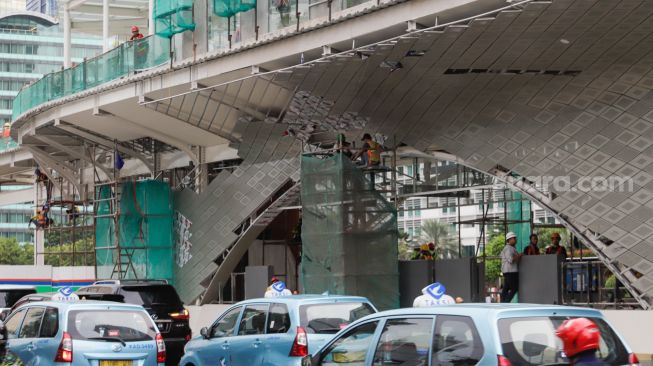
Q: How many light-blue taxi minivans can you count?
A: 3